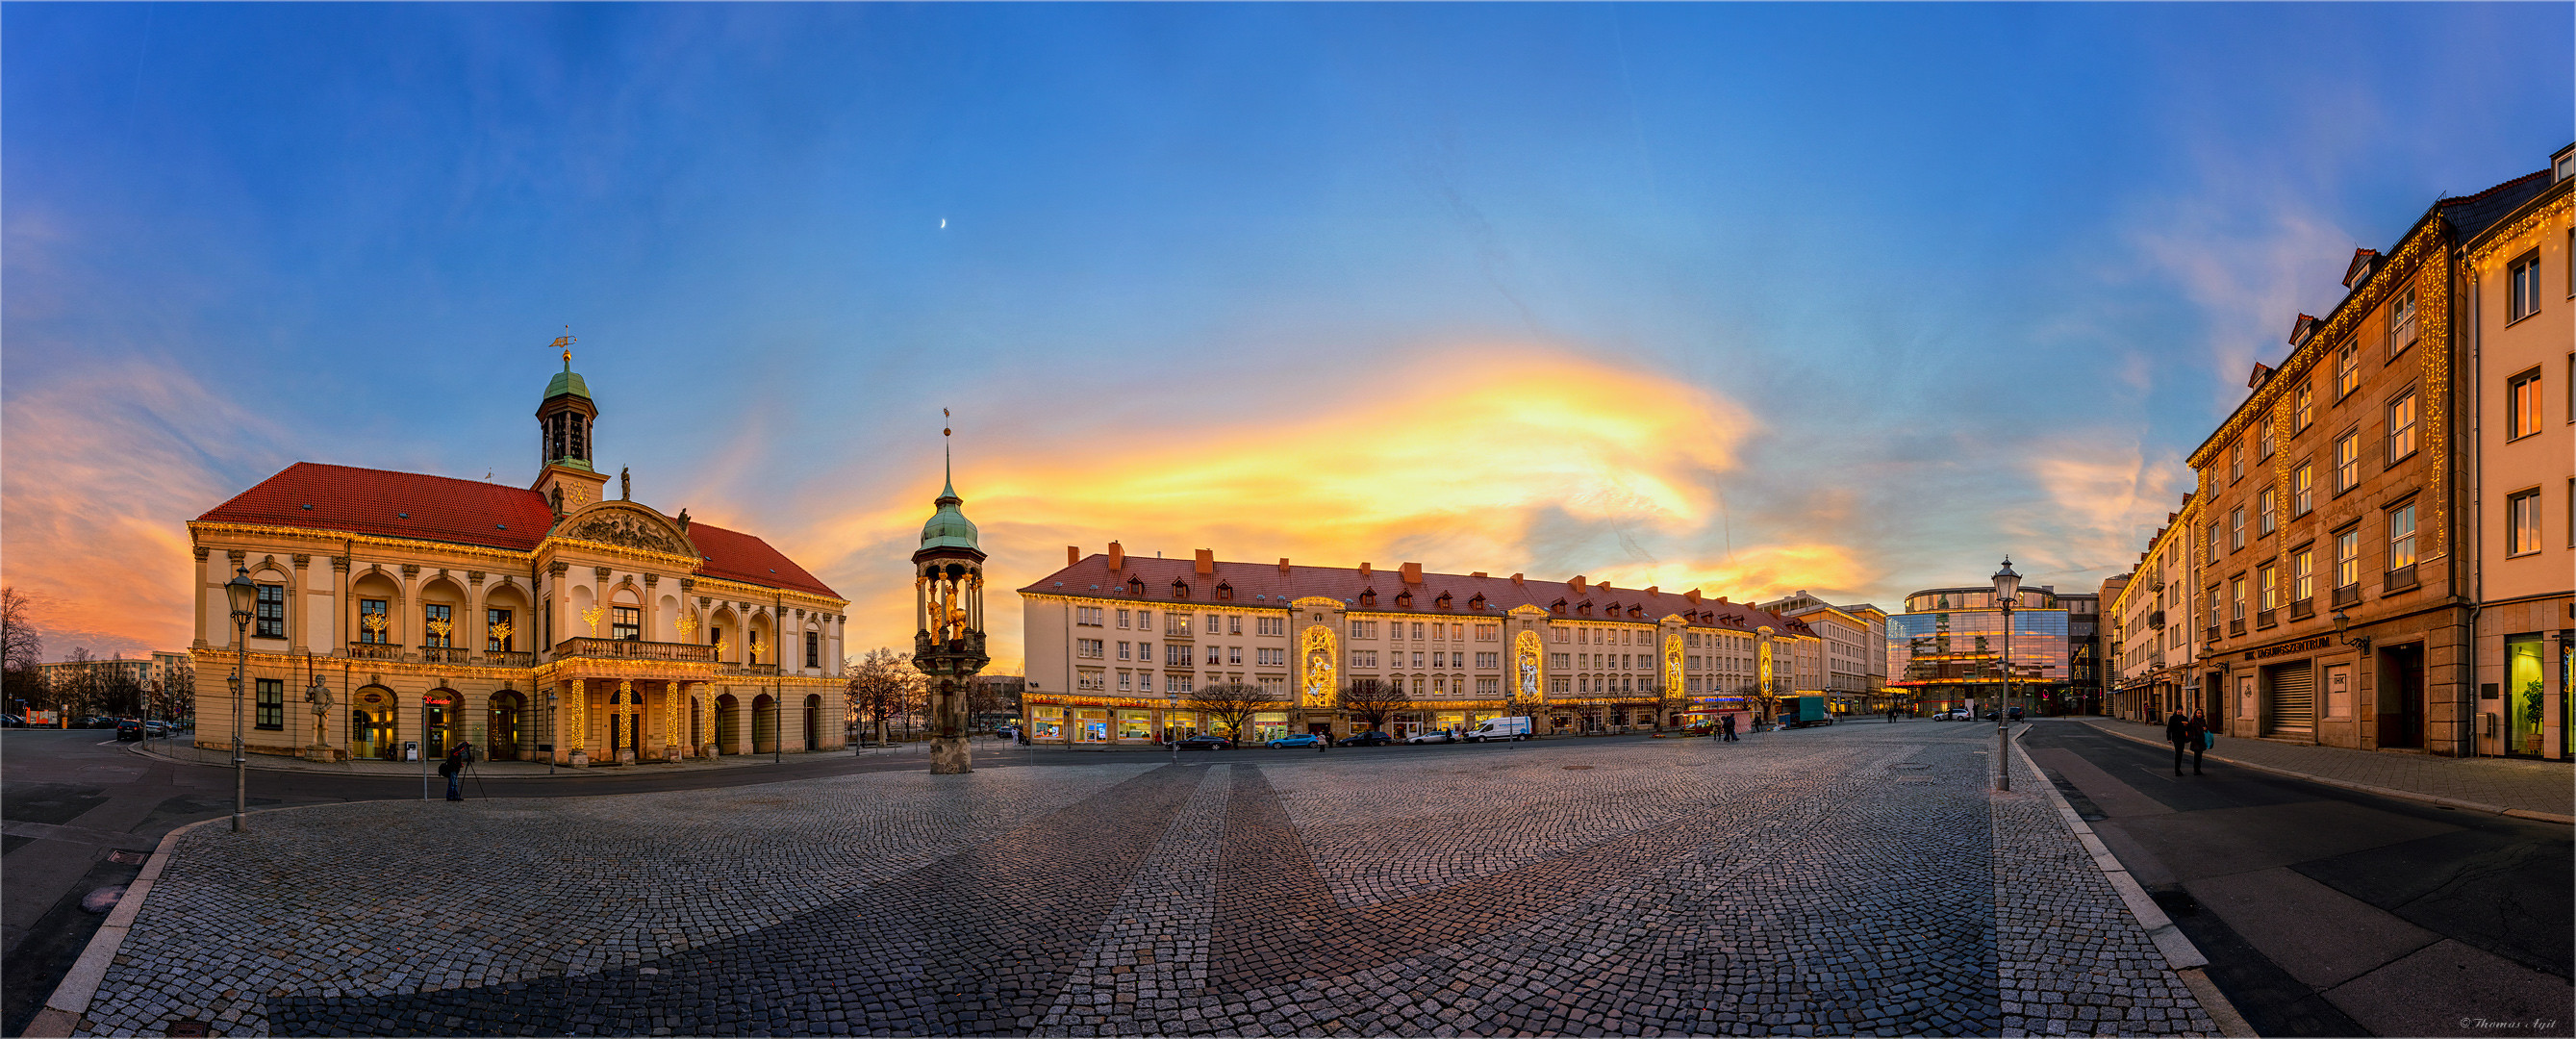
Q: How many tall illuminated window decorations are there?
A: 4